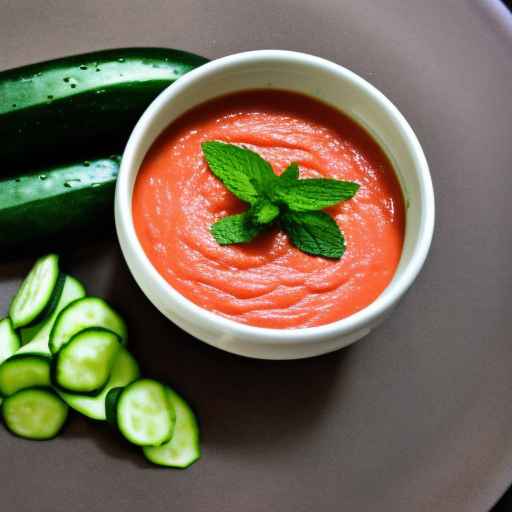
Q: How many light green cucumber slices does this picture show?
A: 10